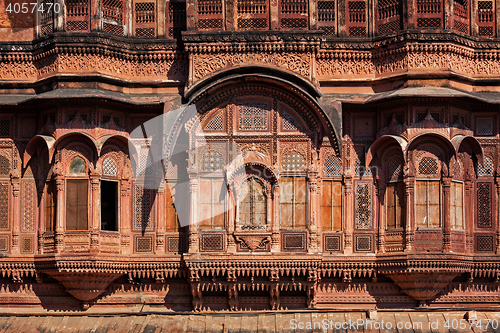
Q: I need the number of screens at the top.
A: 14